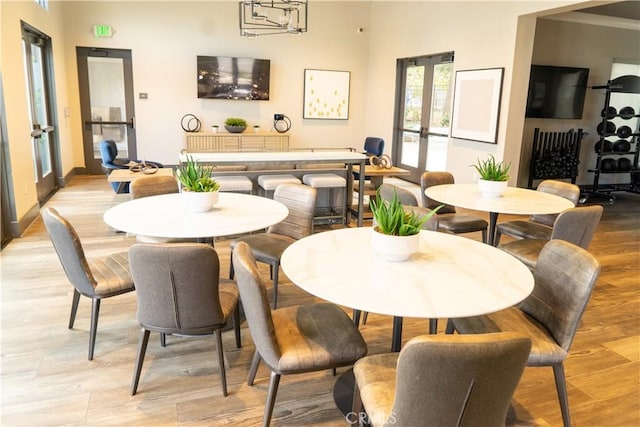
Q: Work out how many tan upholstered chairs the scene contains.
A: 12